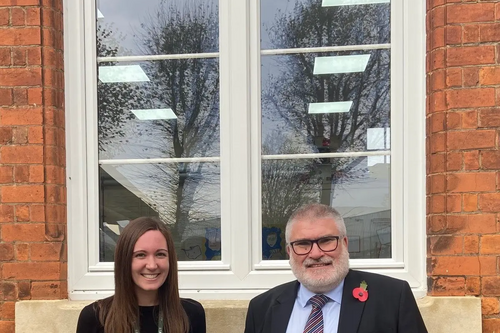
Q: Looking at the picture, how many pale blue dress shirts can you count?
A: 1